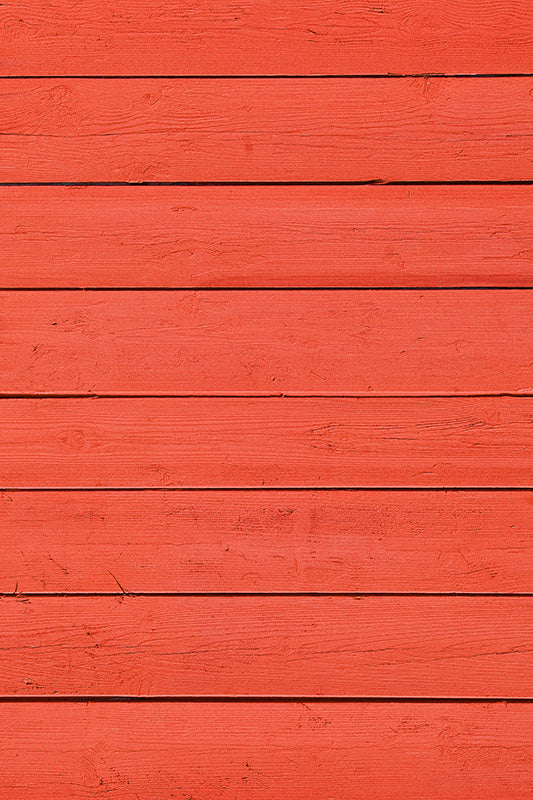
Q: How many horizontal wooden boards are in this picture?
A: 8